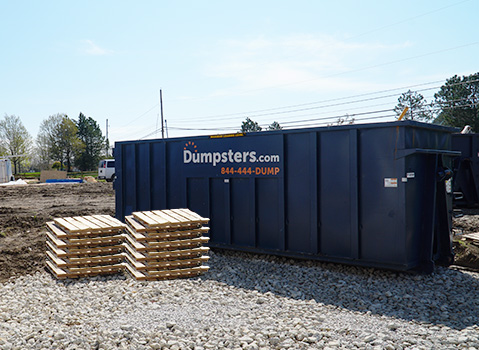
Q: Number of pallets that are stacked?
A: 11